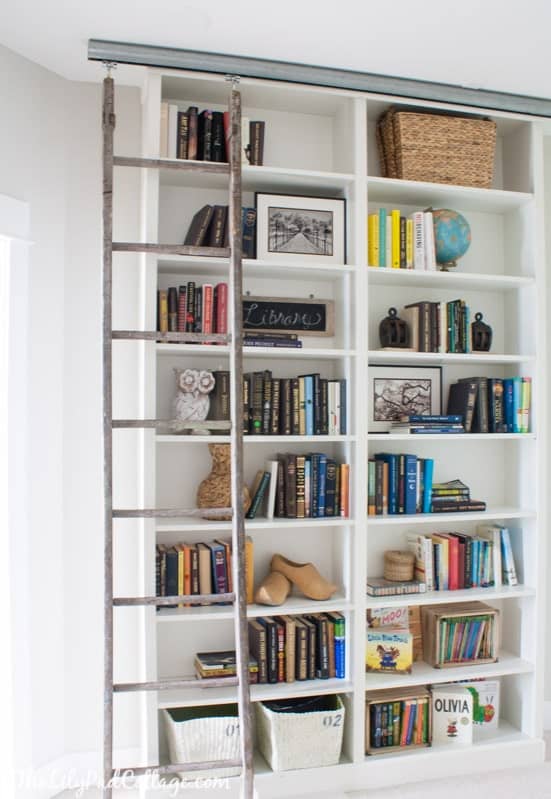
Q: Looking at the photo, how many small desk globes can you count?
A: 1